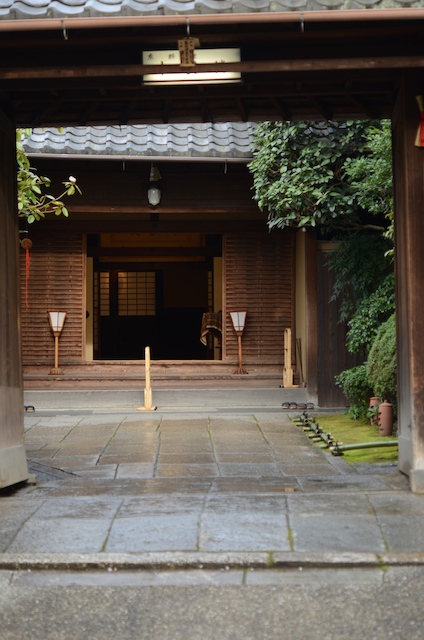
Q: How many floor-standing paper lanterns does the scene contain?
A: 2